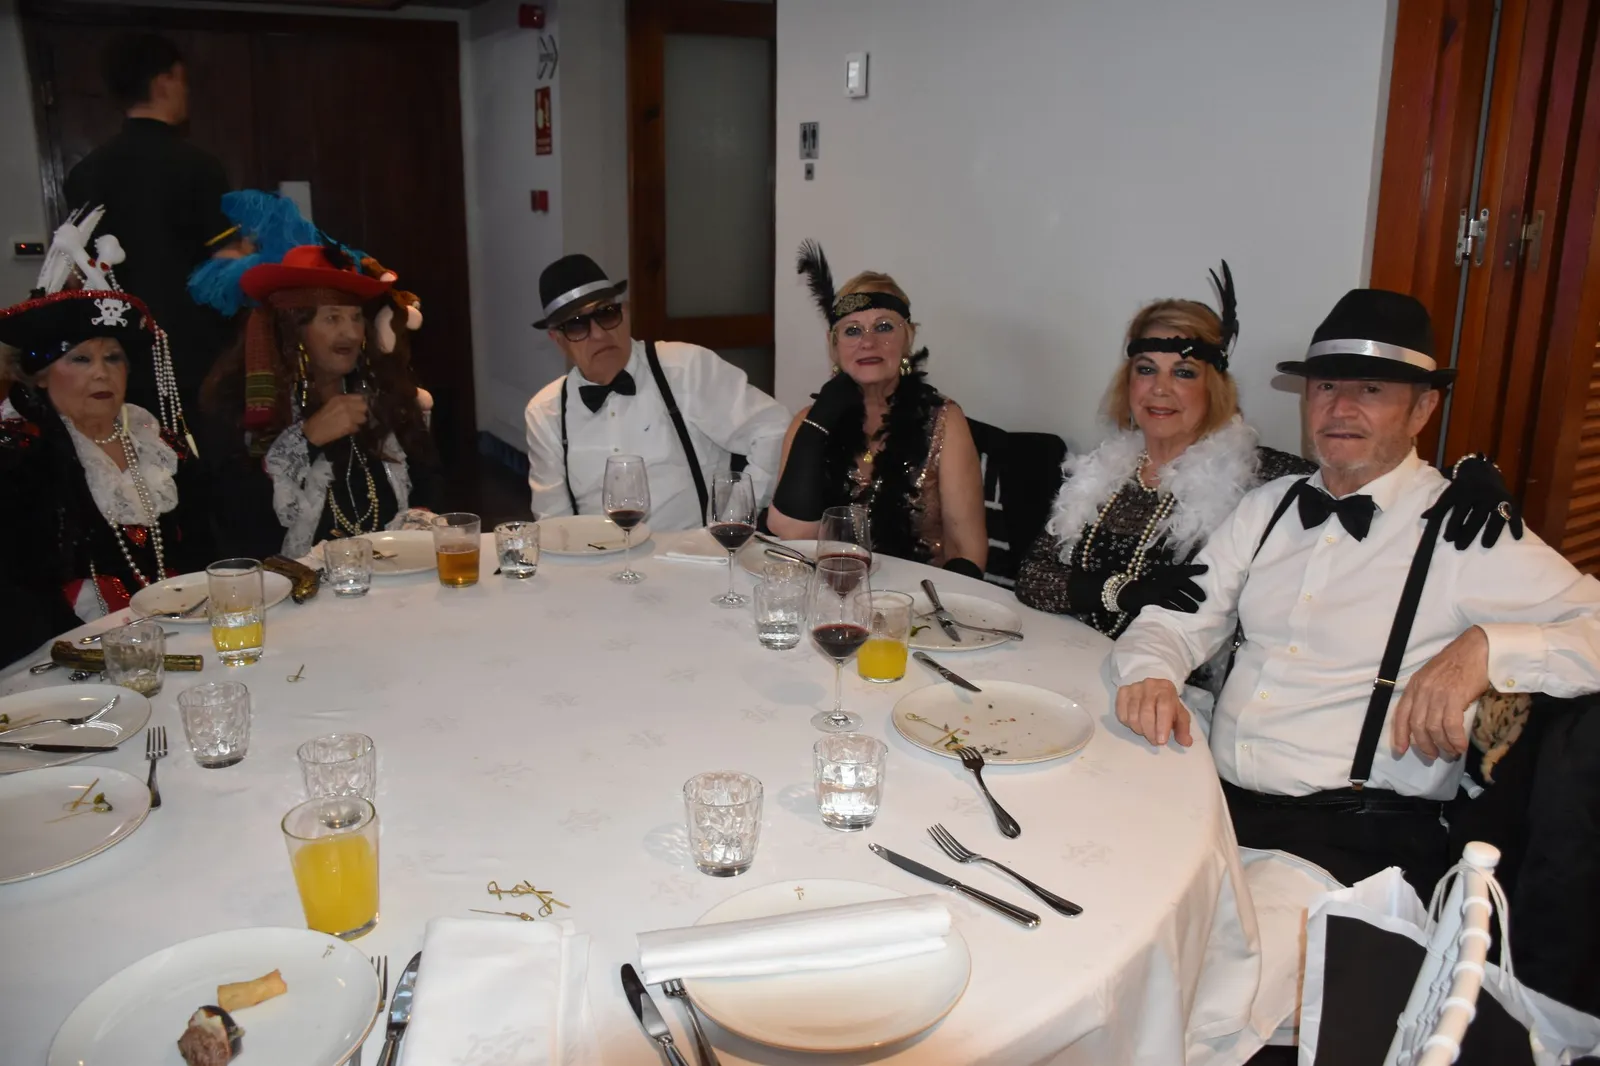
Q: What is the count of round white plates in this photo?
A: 10